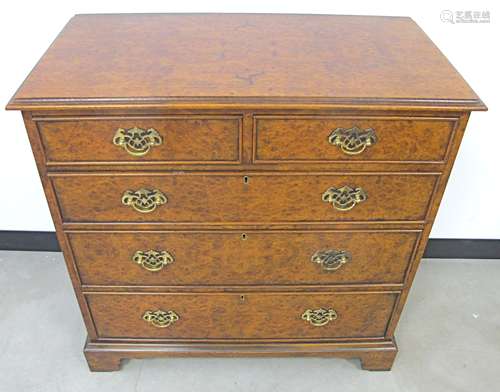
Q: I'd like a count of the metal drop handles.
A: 8